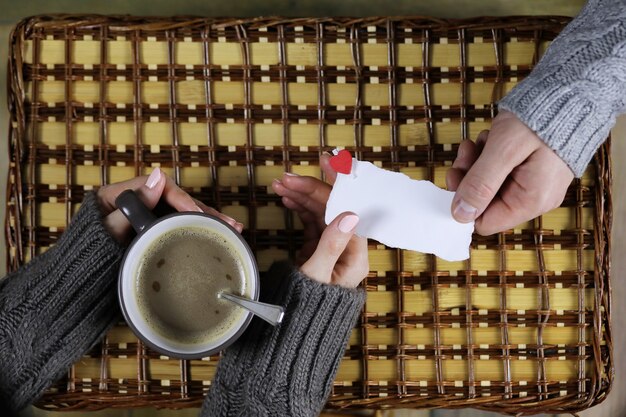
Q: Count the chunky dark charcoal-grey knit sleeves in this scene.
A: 2